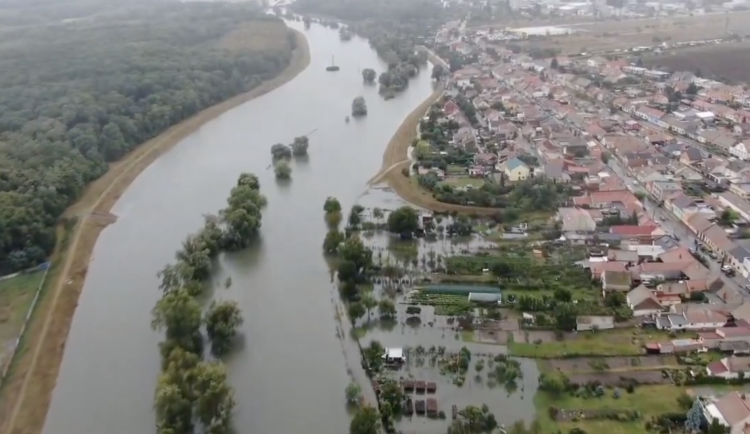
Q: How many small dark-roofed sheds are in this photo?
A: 6